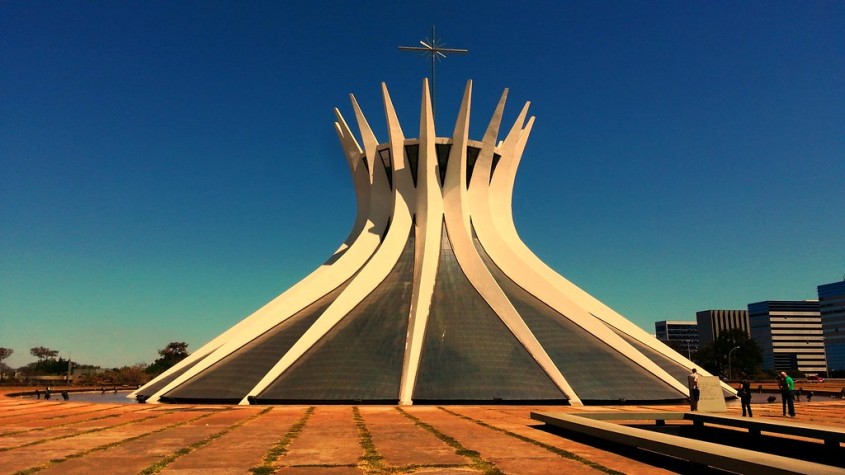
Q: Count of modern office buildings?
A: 4